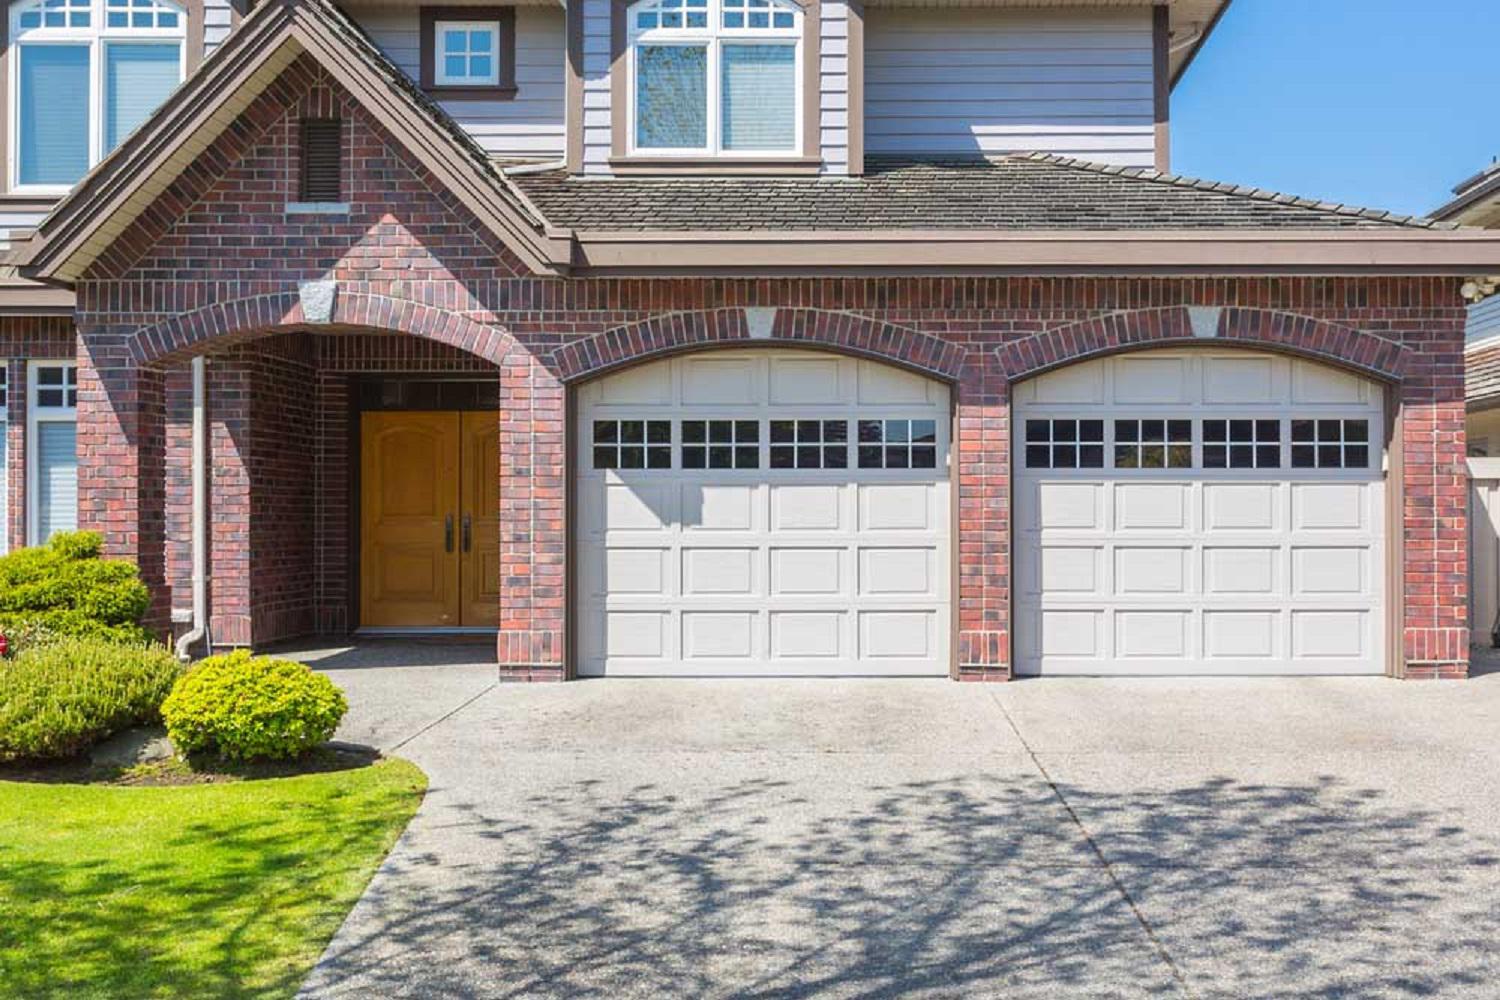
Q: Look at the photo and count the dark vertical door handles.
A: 2